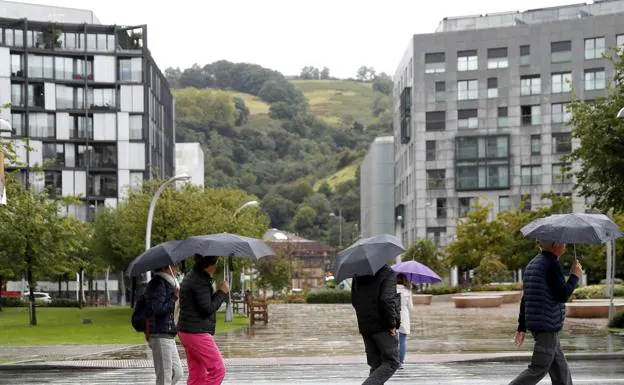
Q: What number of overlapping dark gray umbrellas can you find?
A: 2